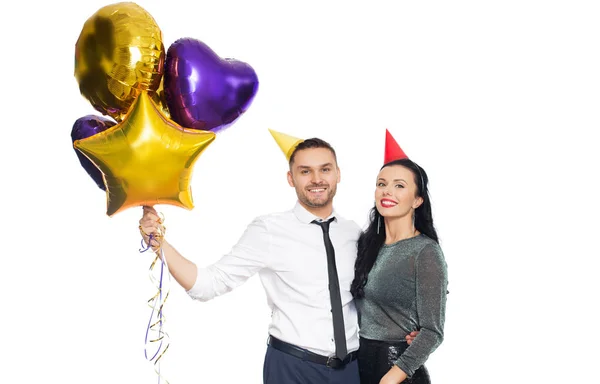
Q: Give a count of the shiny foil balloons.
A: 4